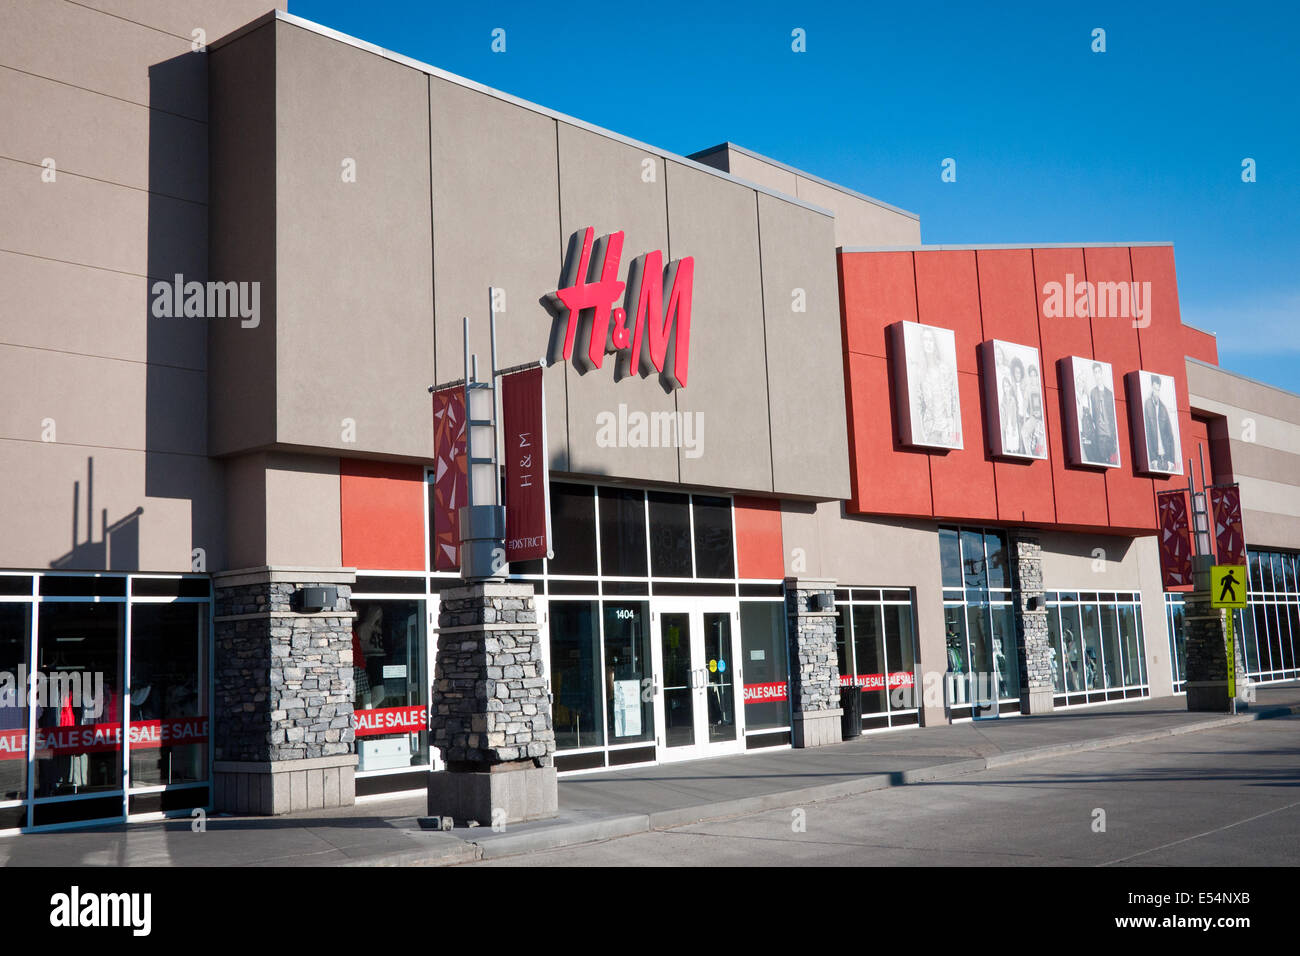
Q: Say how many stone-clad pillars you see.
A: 5